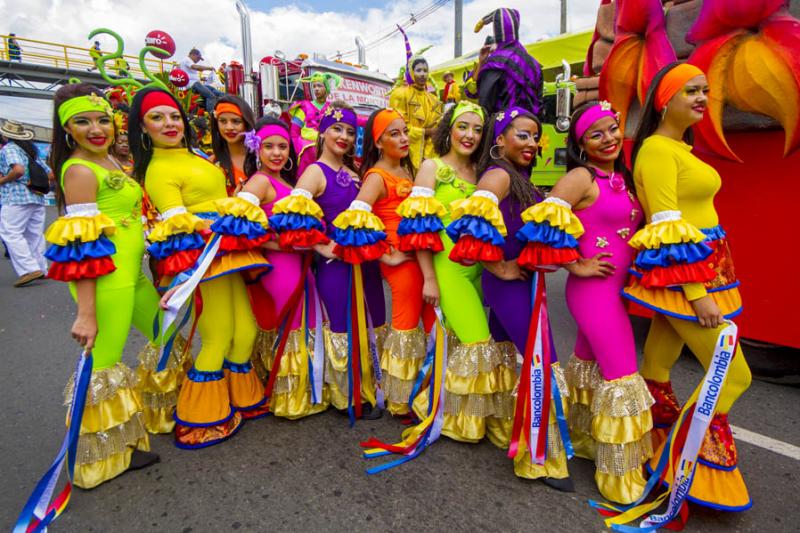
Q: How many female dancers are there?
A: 10